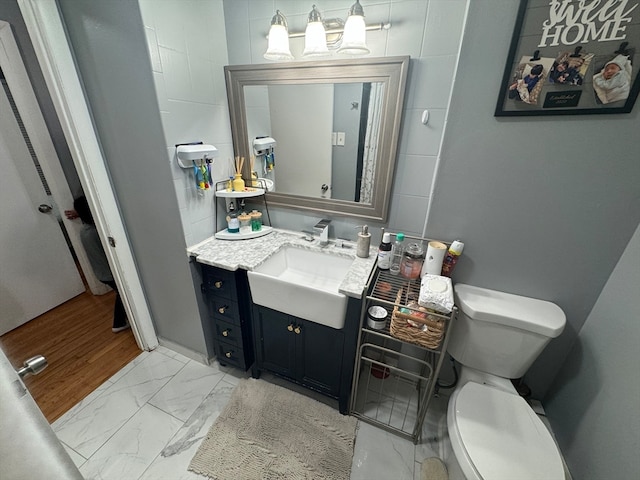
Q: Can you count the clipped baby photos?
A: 3